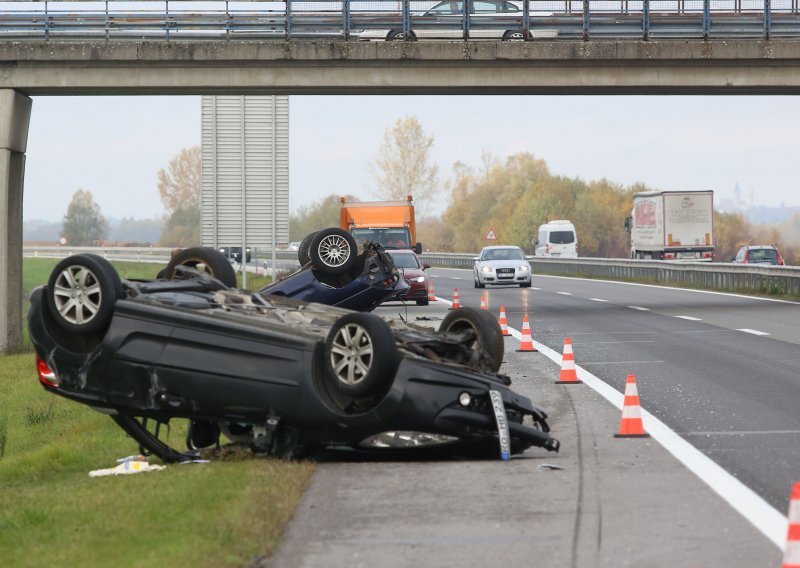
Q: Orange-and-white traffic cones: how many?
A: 8